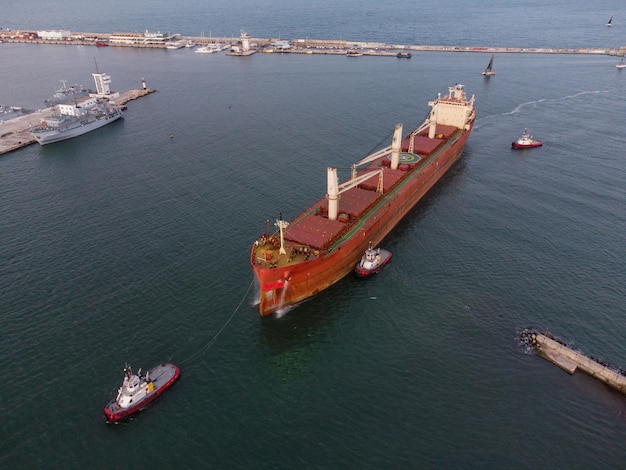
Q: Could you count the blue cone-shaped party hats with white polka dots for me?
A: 0